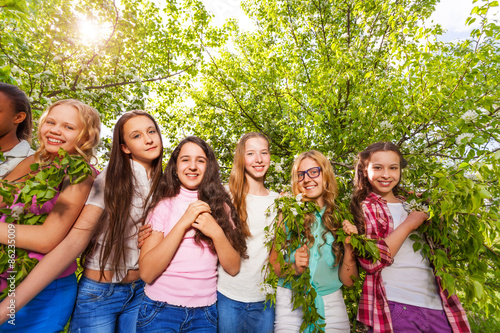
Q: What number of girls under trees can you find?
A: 7